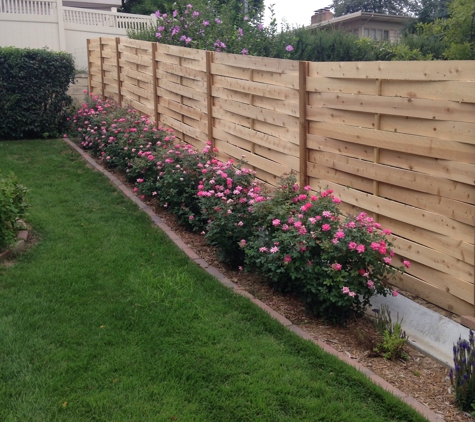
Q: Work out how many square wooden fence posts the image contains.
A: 6